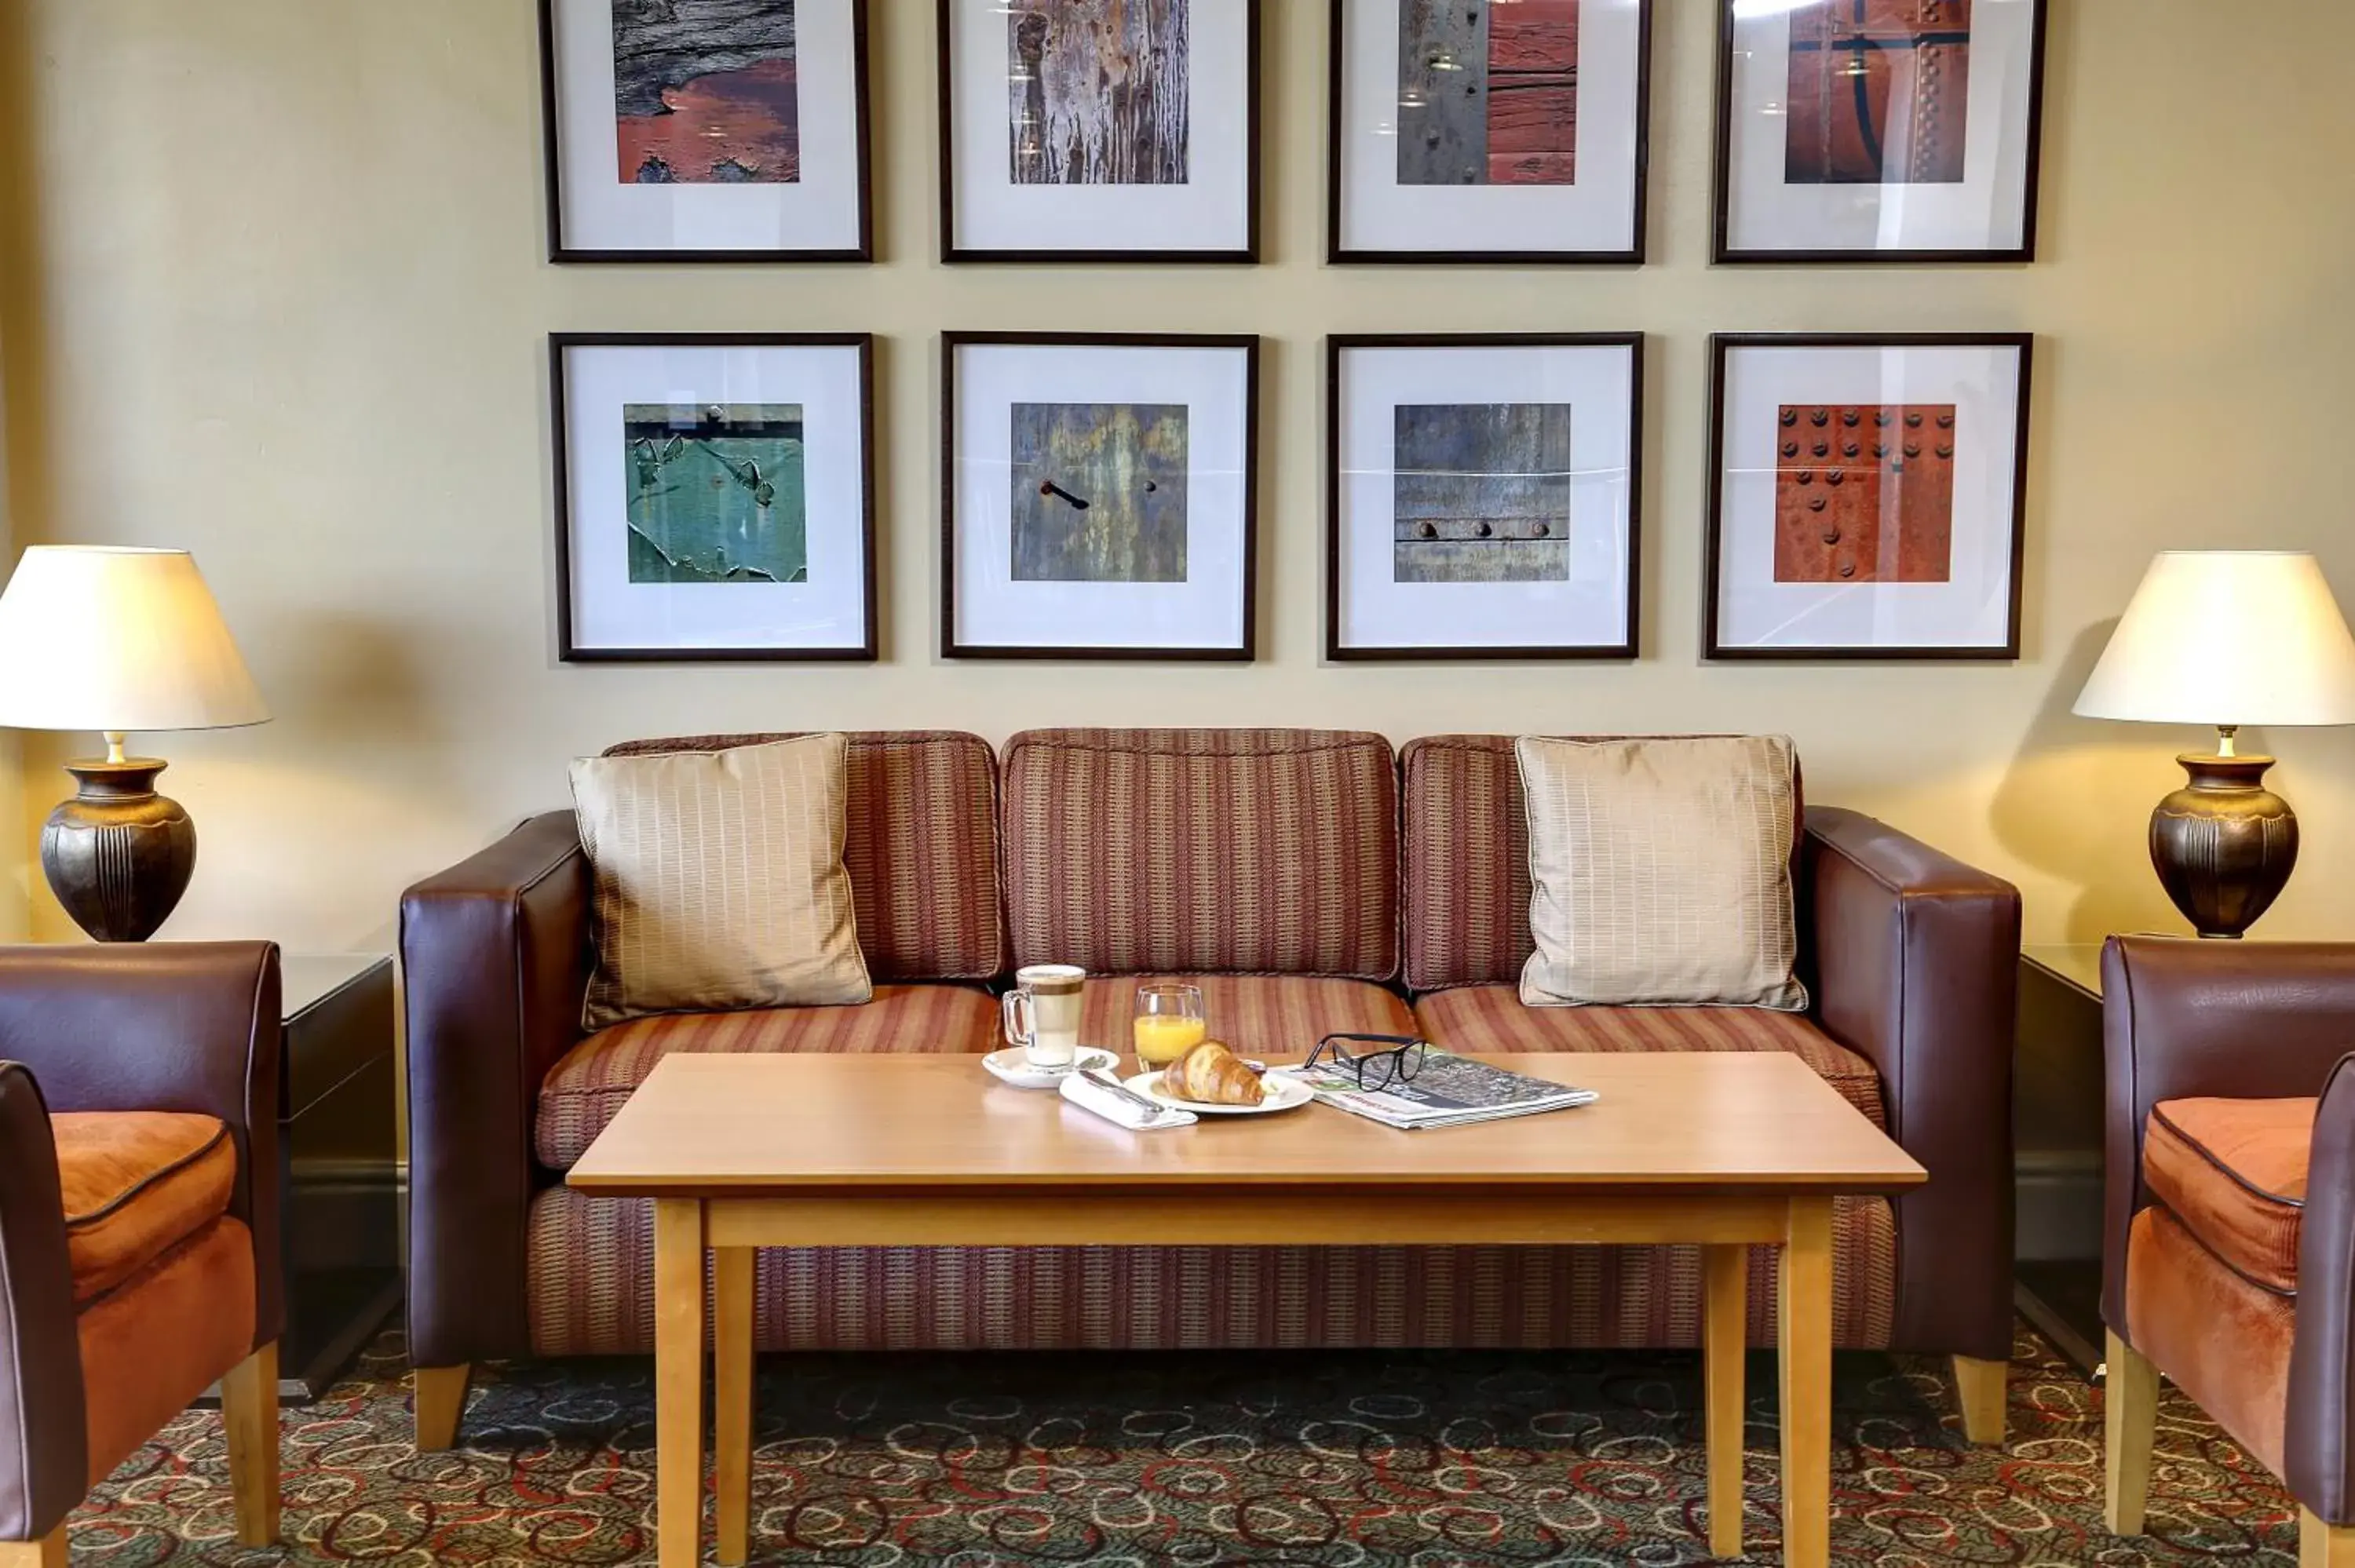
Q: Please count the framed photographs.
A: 8